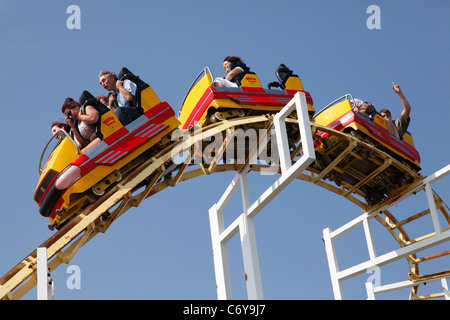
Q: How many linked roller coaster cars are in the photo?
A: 3